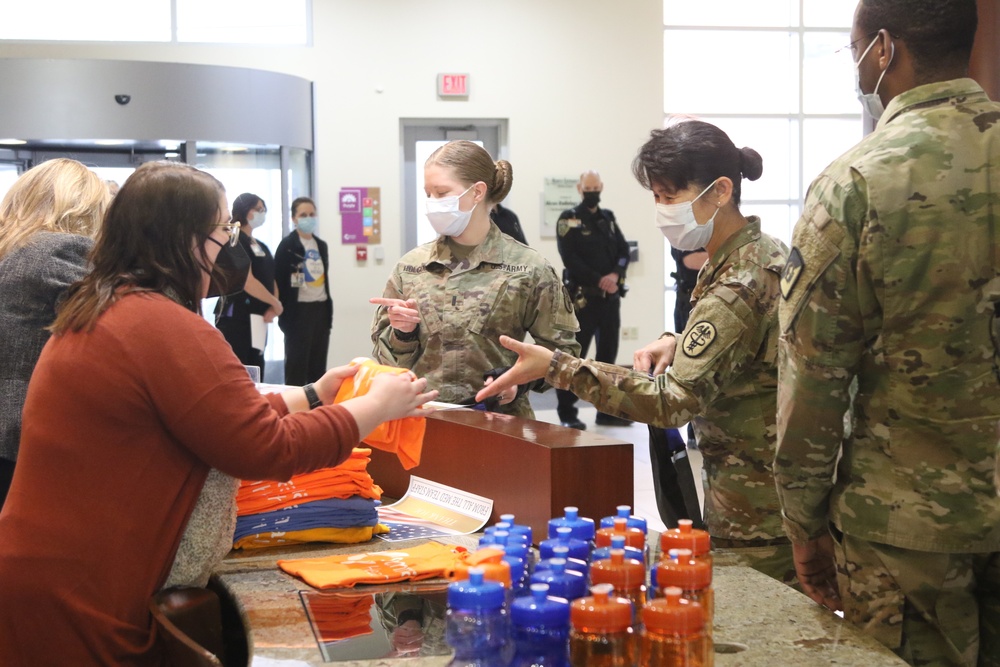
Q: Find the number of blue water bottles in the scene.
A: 14